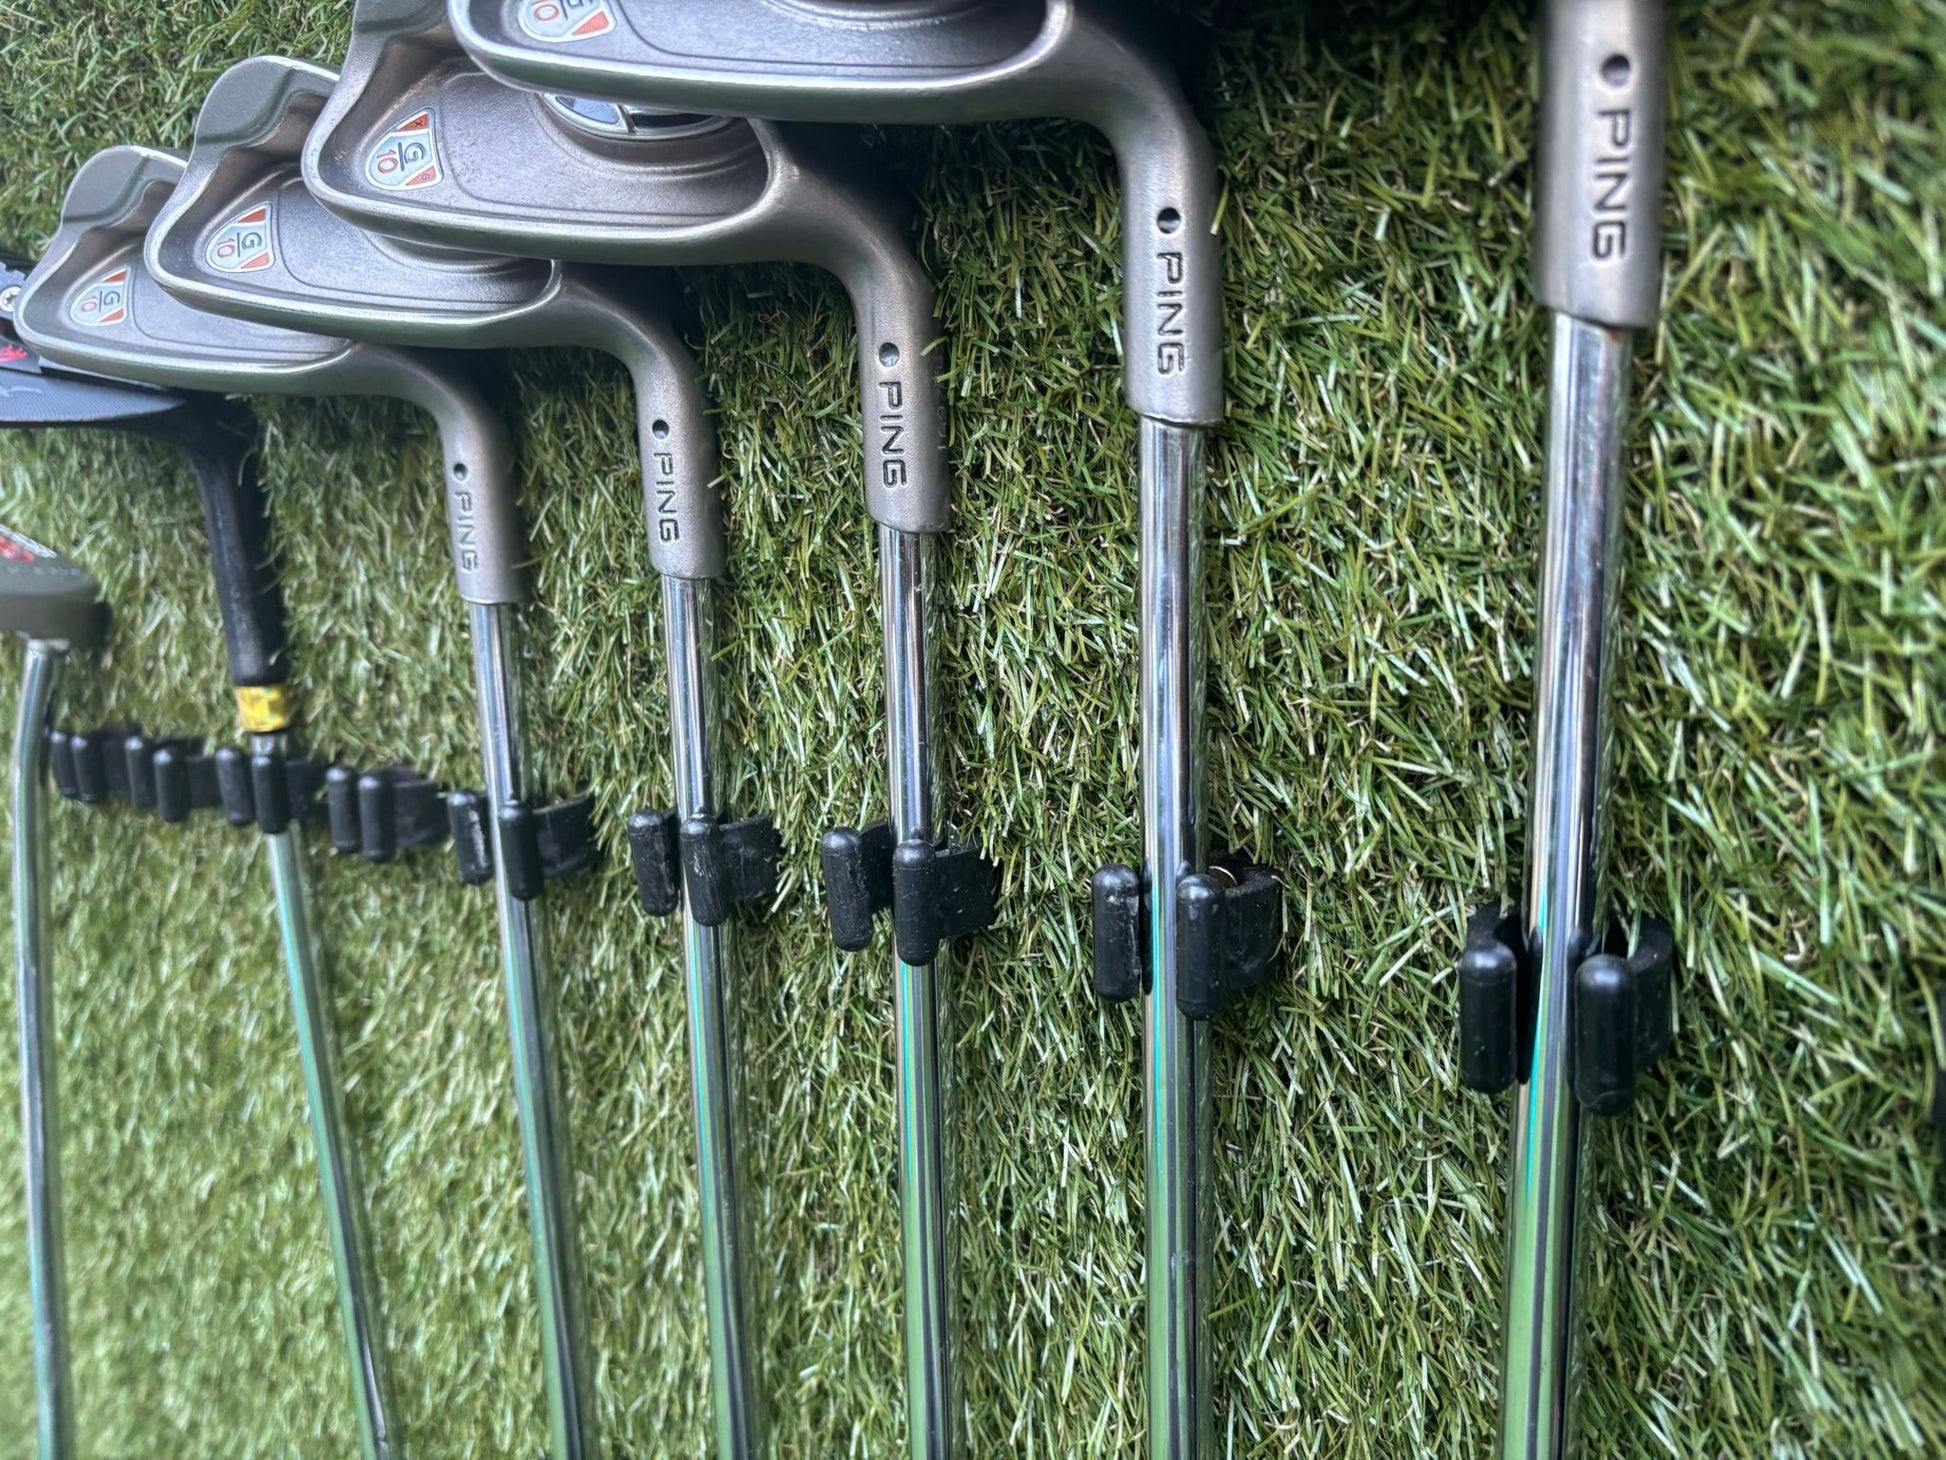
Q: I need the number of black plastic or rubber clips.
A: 9